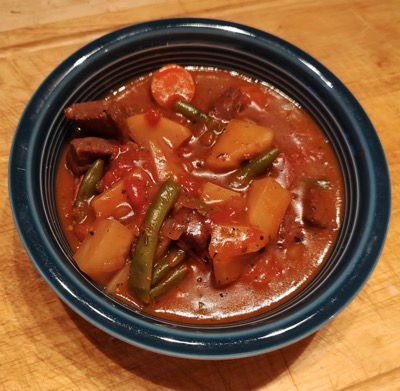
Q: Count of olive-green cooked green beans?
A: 6